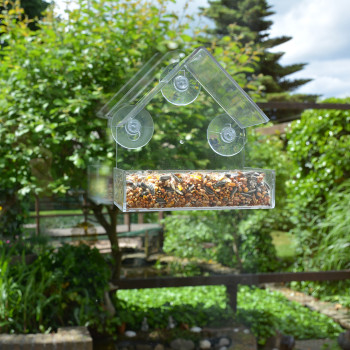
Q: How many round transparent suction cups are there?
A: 3